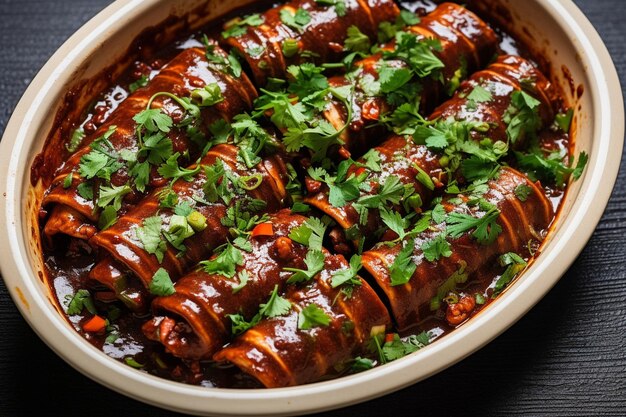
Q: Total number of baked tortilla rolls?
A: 8